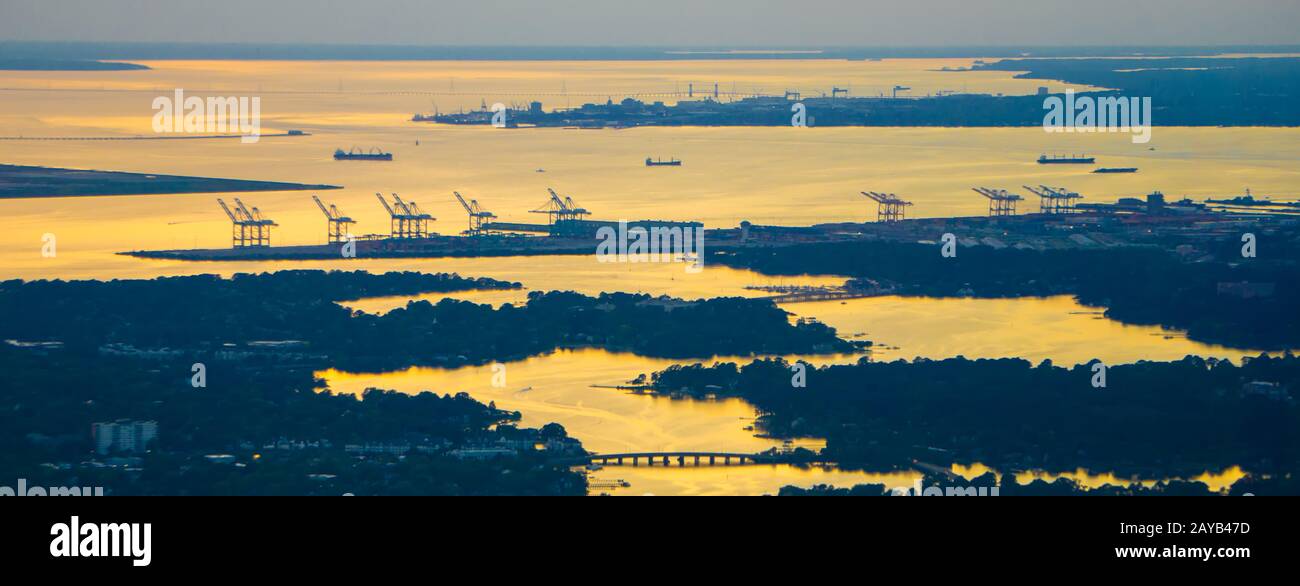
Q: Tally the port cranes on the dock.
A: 14